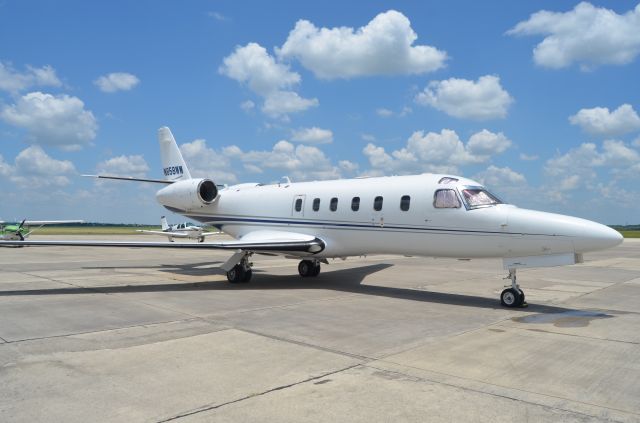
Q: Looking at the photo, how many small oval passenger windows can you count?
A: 6